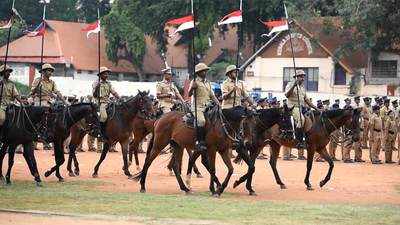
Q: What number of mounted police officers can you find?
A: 7